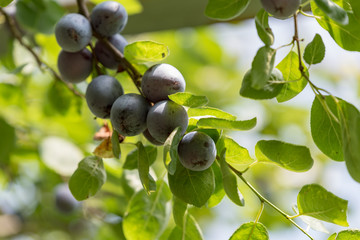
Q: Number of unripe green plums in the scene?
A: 0